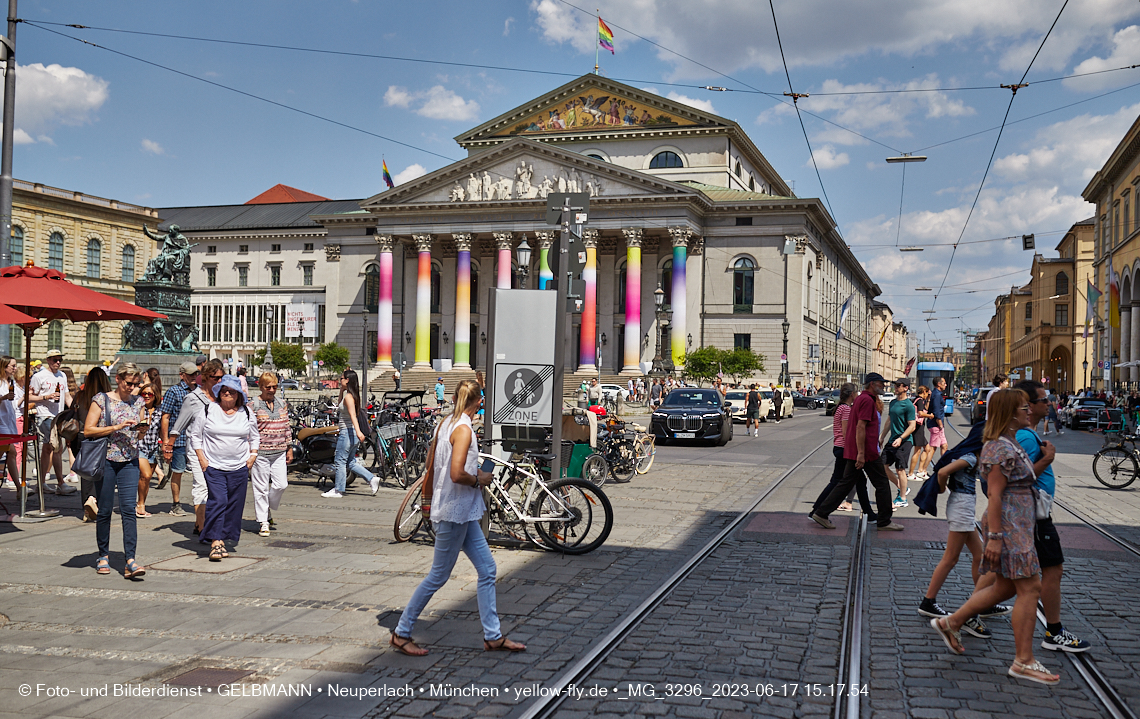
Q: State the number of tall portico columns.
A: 8